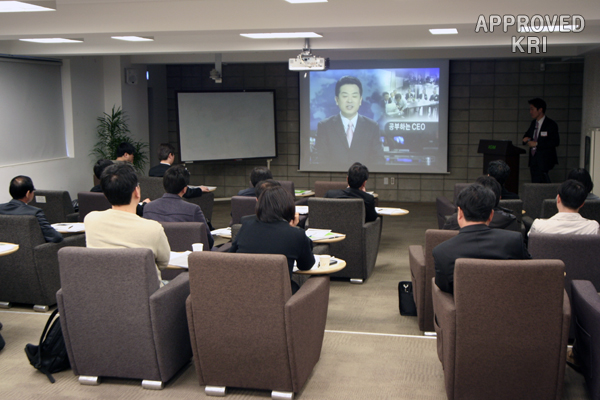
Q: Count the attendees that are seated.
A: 15